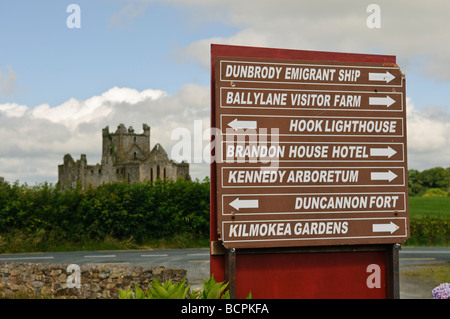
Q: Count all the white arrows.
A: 7